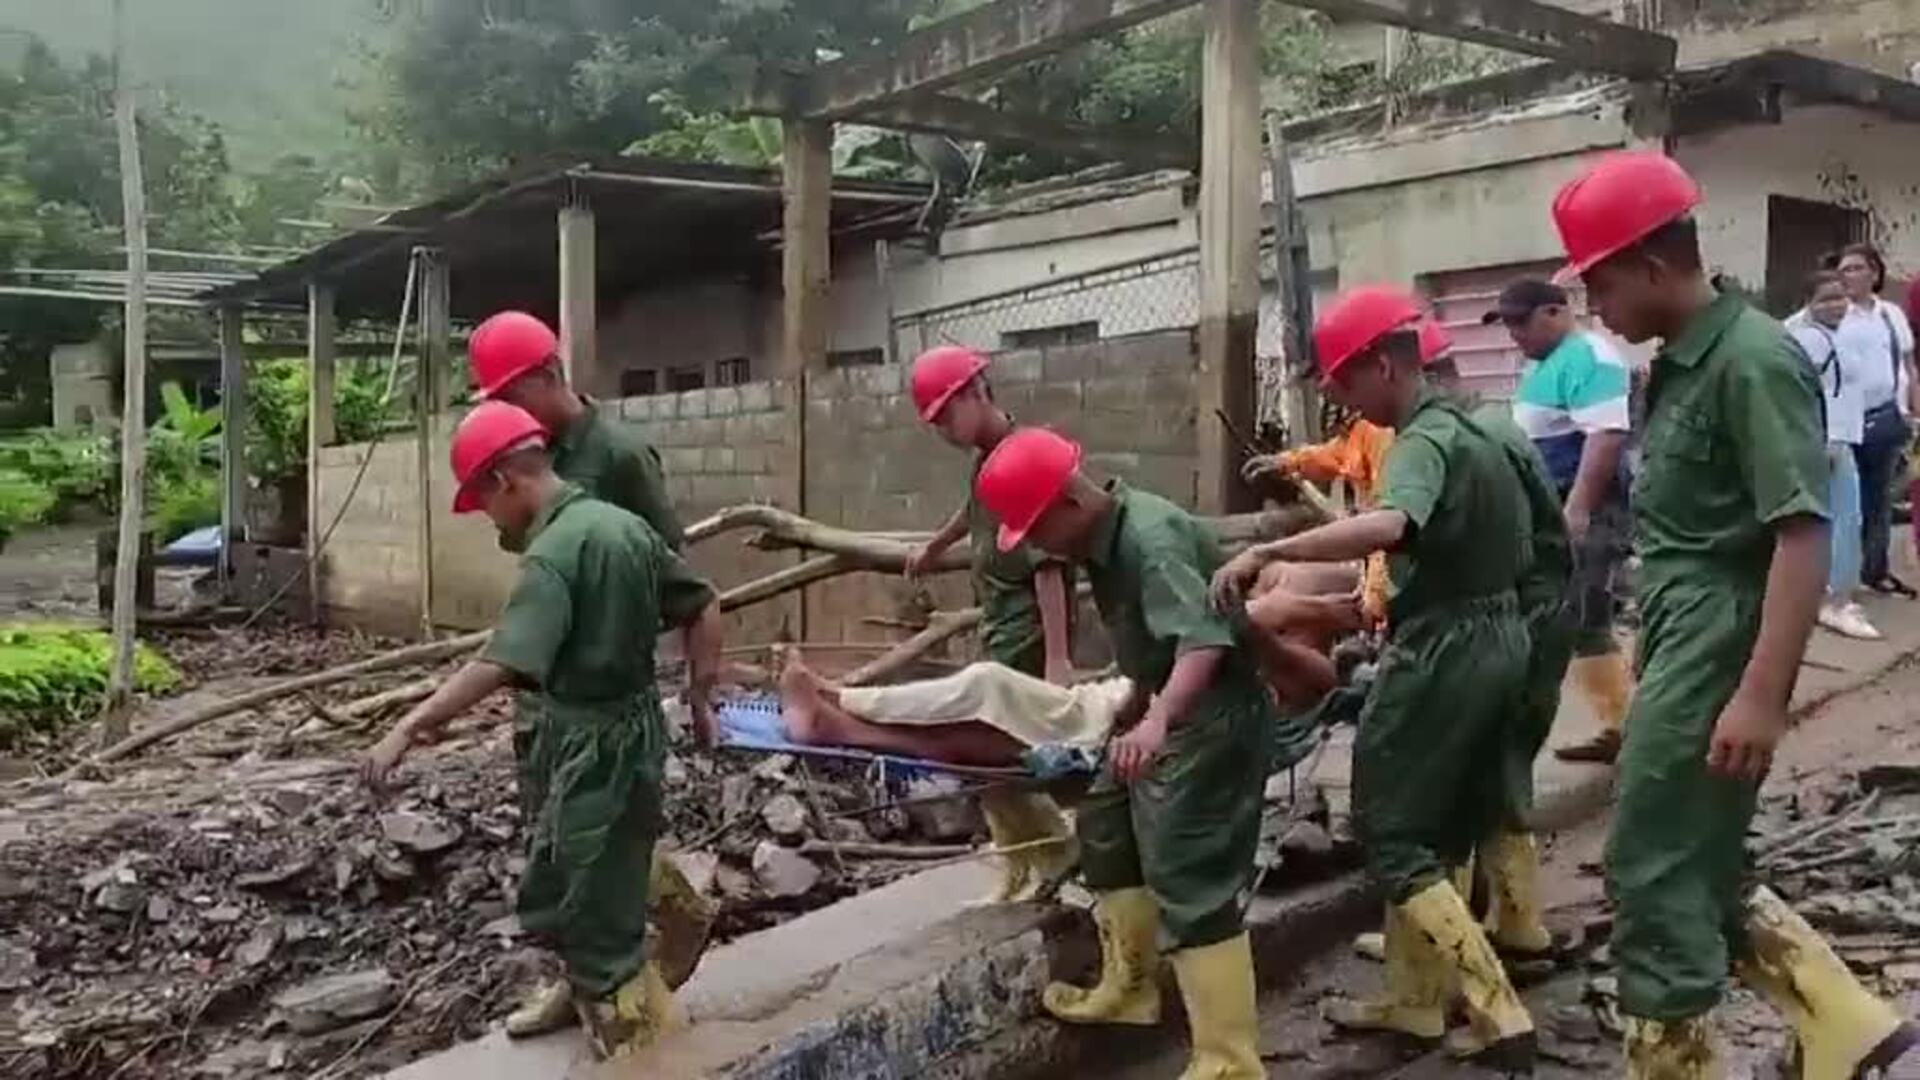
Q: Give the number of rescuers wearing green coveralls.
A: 7